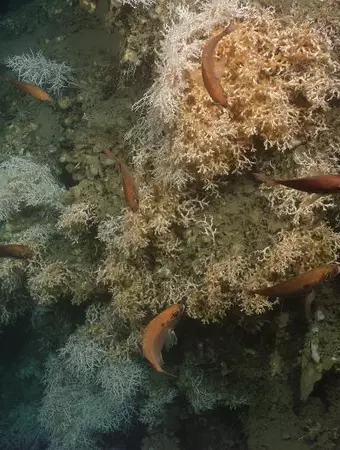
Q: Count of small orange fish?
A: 7